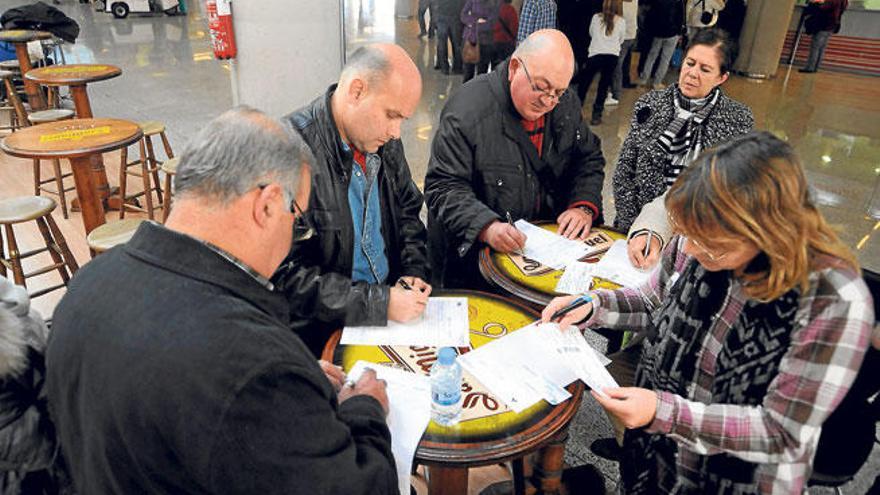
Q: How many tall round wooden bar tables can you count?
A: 5